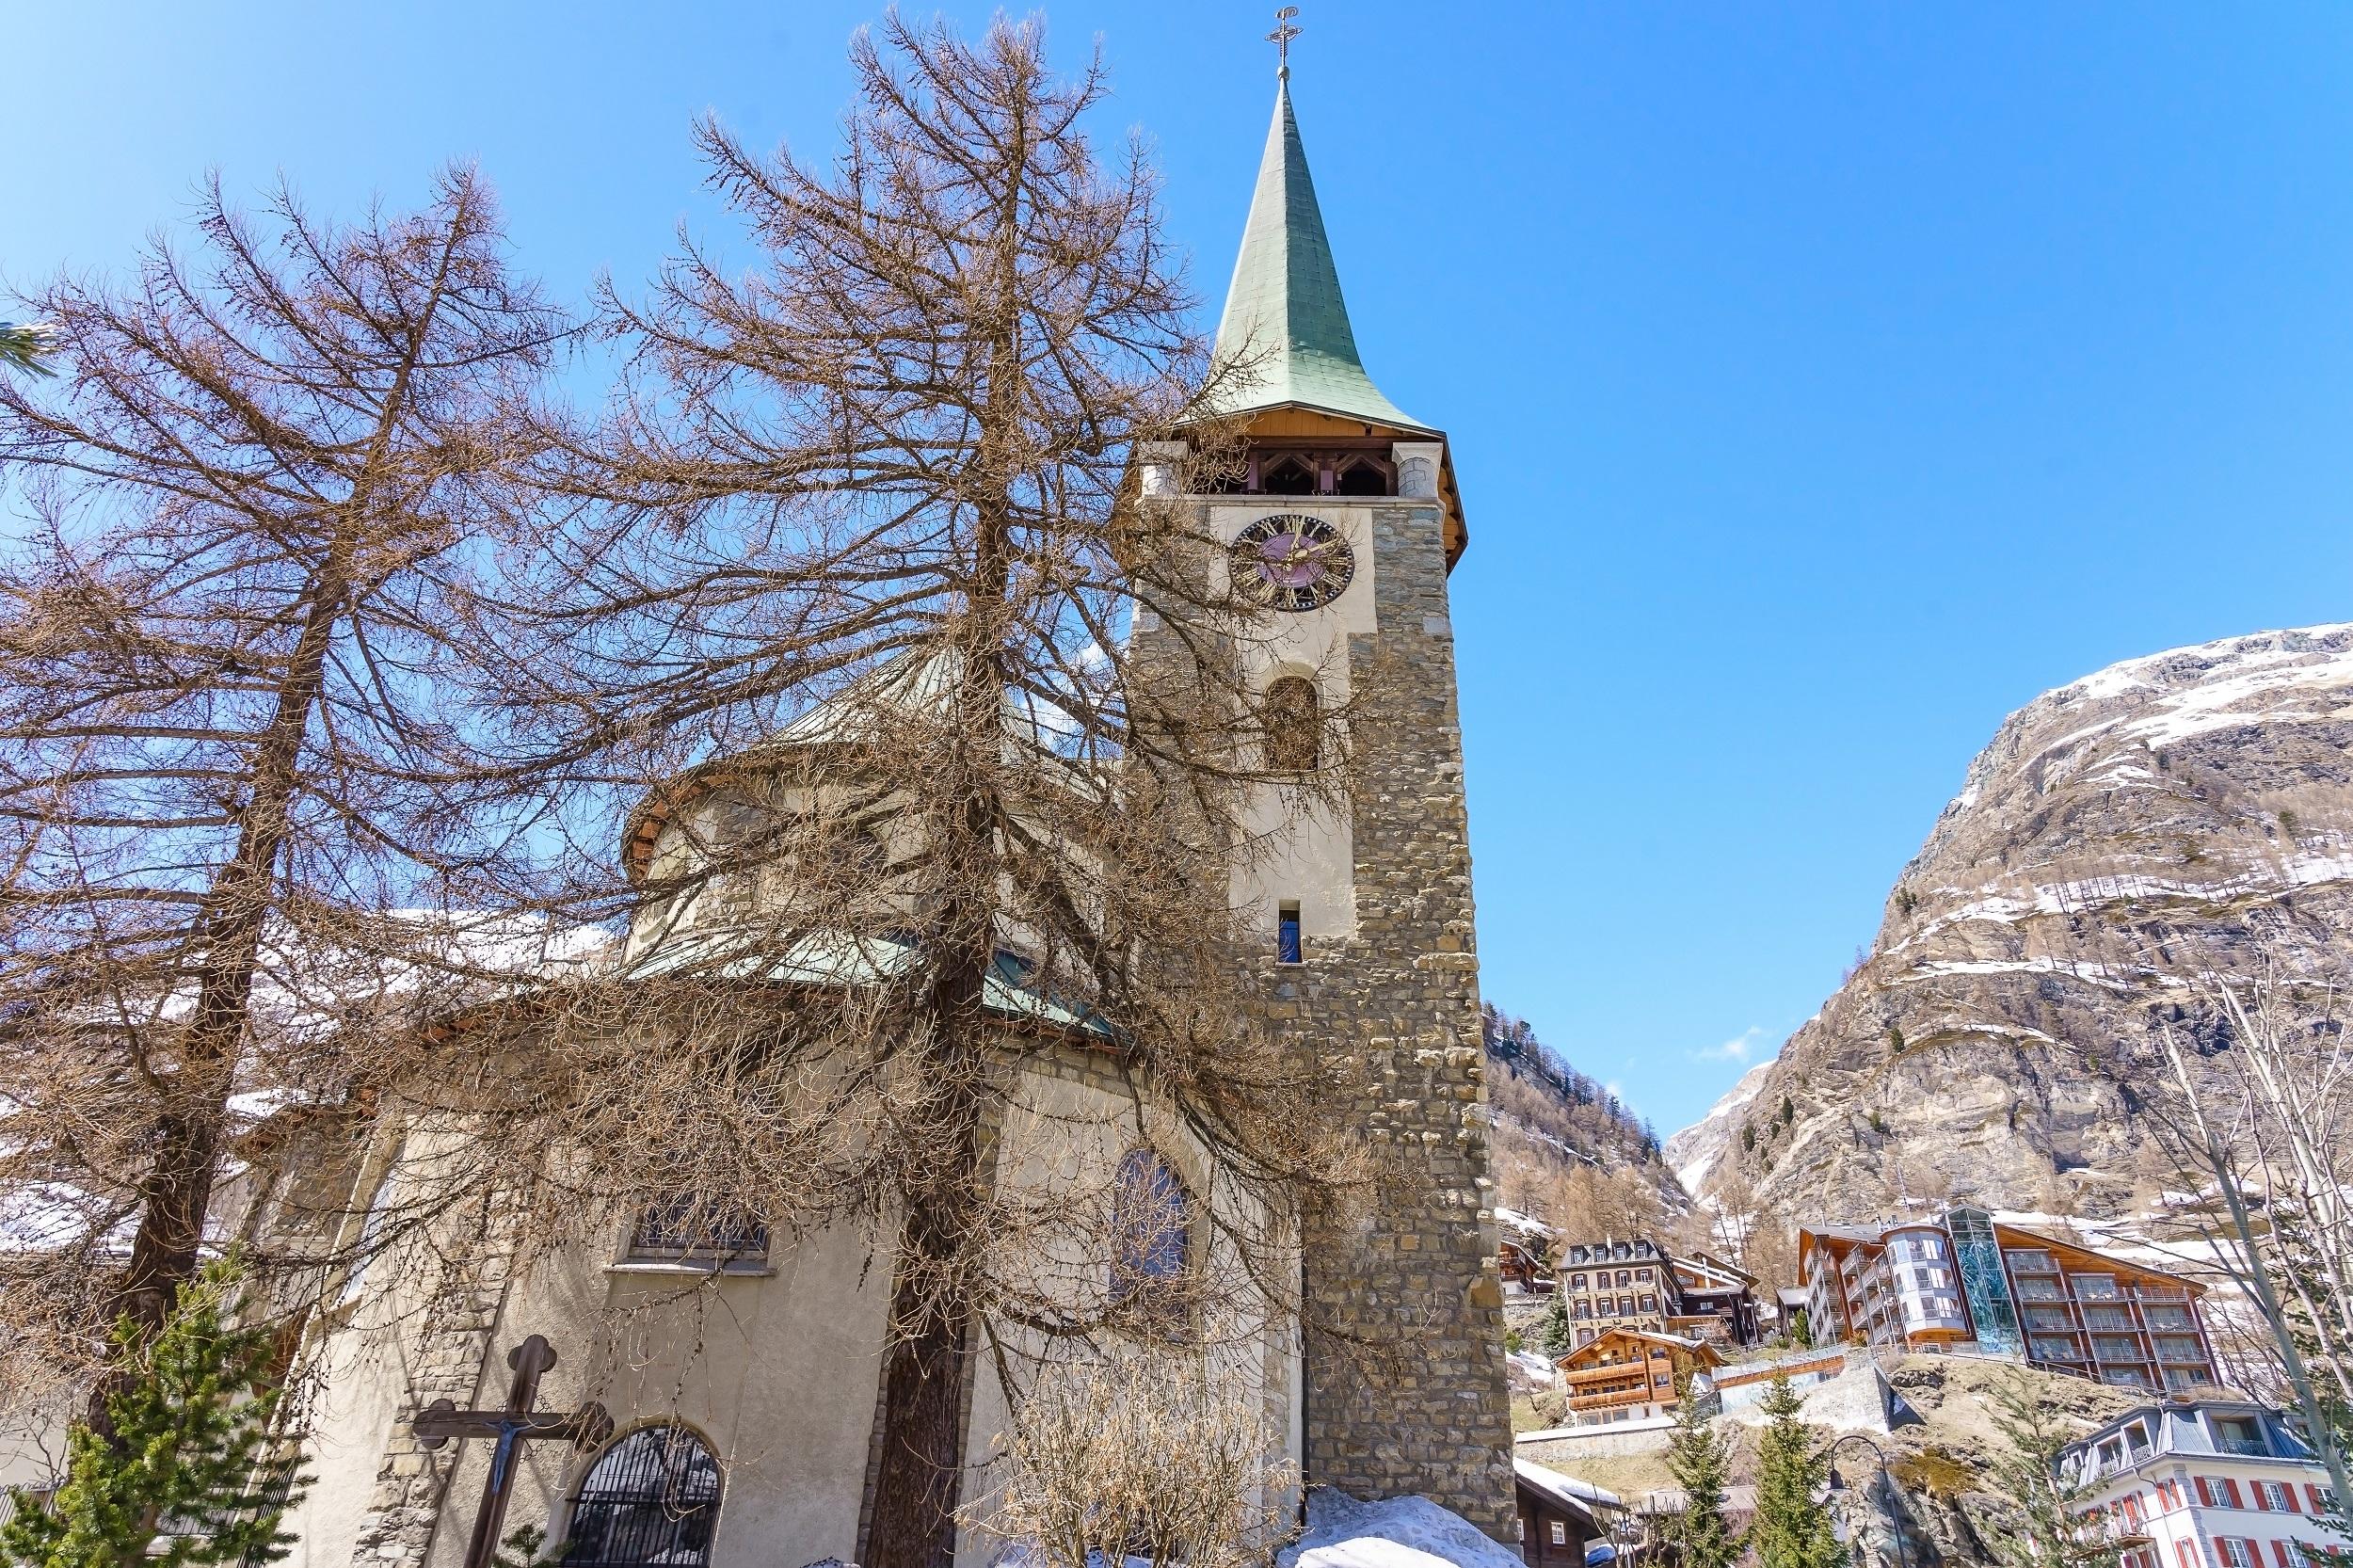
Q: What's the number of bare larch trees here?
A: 2